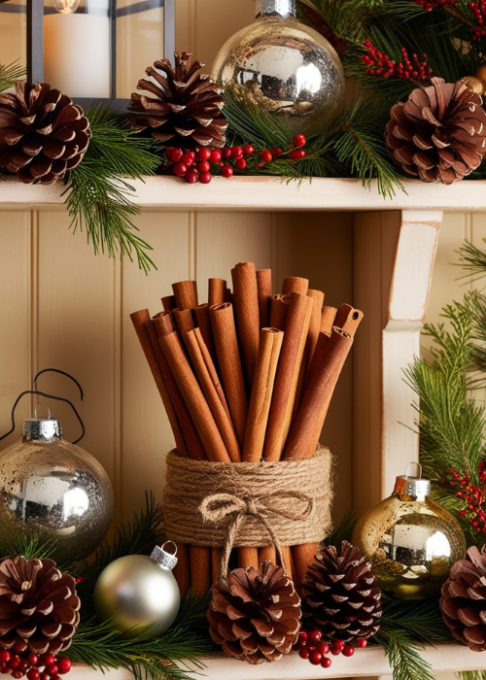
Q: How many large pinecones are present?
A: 7